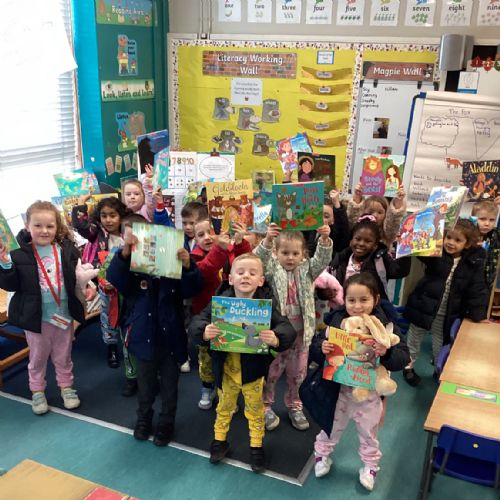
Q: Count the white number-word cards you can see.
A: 9